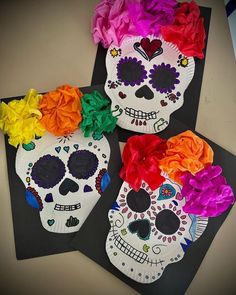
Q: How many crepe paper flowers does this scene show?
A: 9